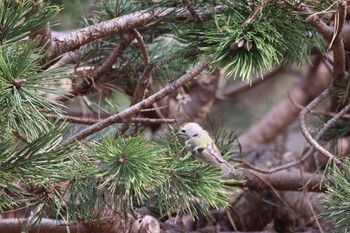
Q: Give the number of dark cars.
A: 0